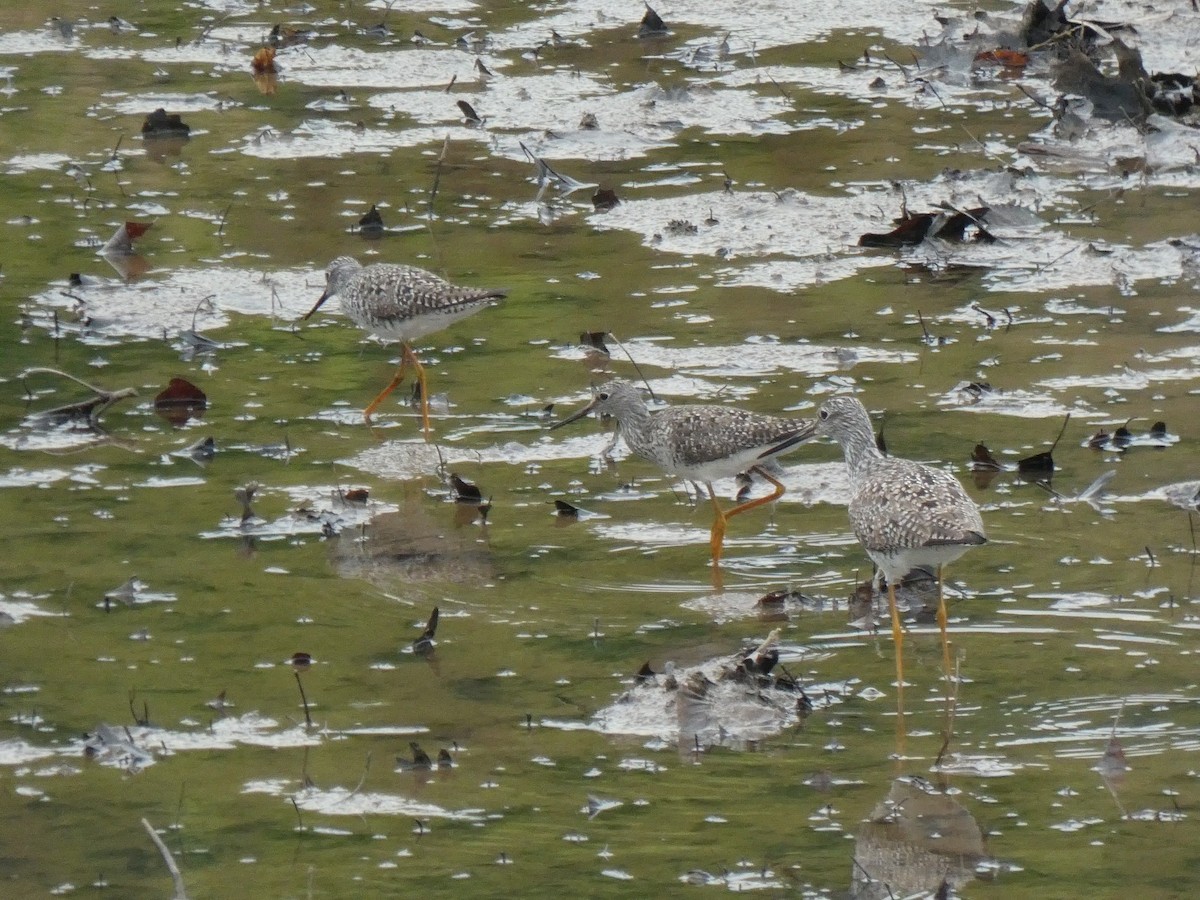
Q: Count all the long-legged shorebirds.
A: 3